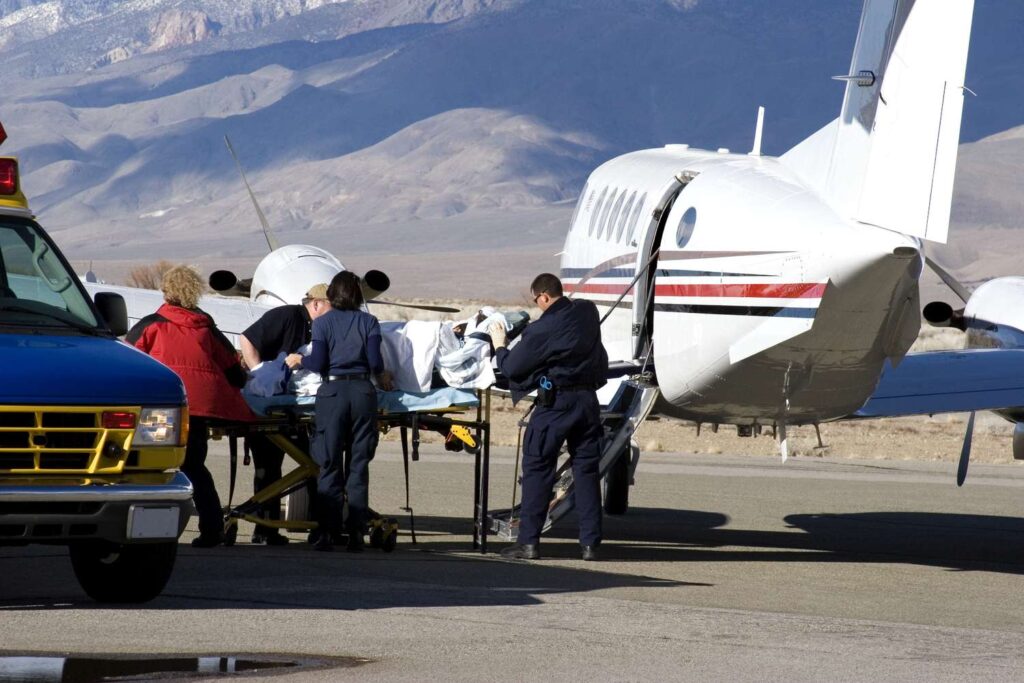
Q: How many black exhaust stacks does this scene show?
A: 3